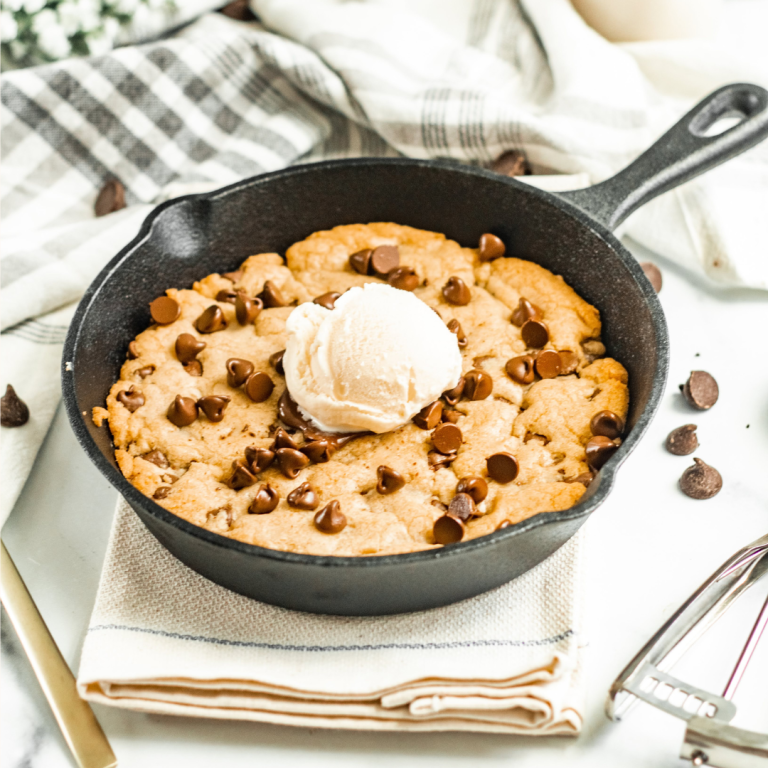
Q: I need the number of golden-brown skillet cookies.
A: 1